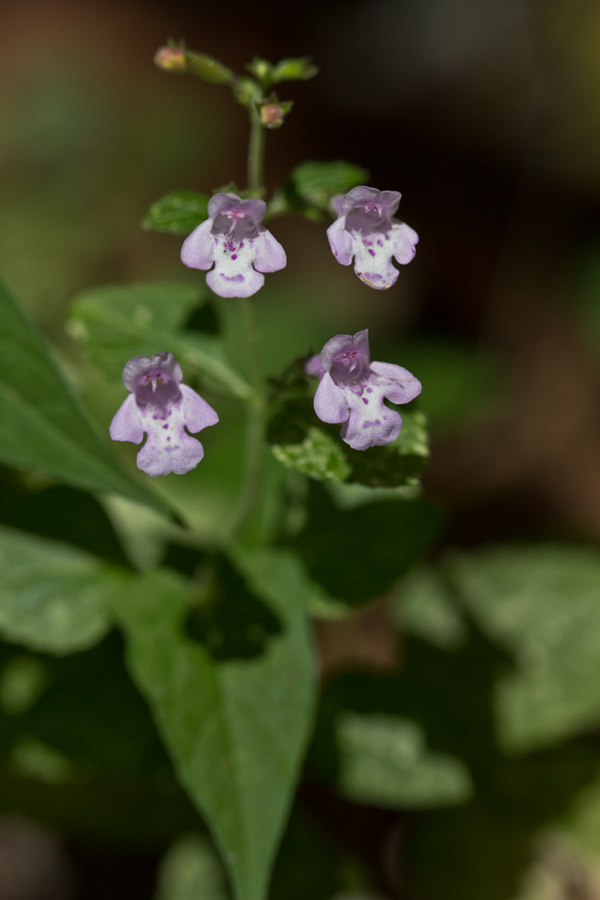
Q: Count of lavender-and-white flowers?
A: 4